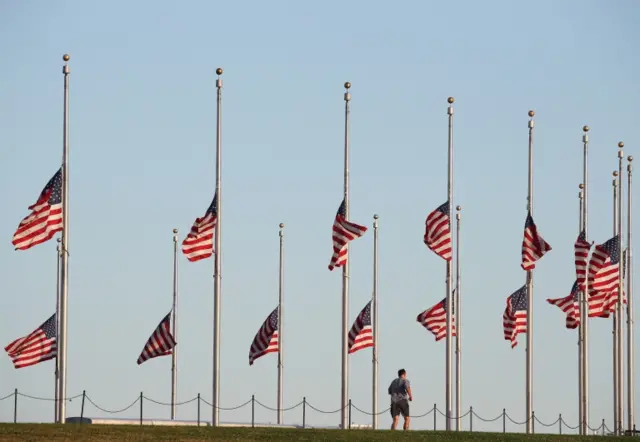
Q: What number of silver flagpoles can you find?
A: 15